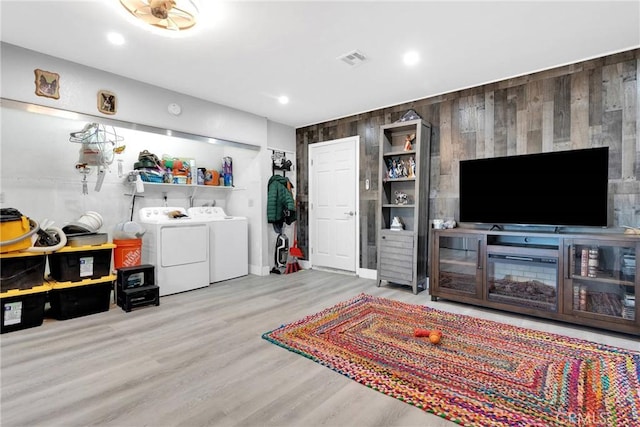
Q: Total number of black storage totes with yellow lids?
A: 4